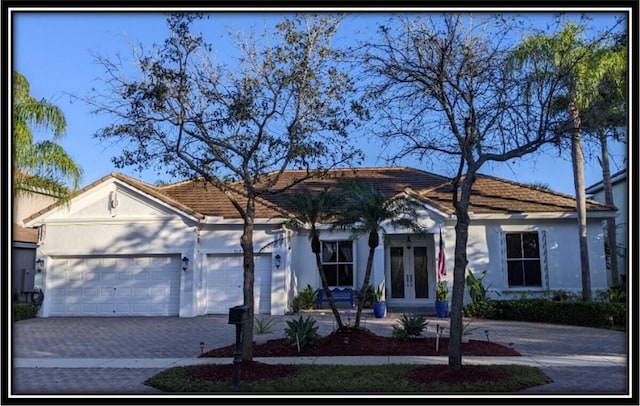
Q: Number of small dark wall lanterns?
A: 3